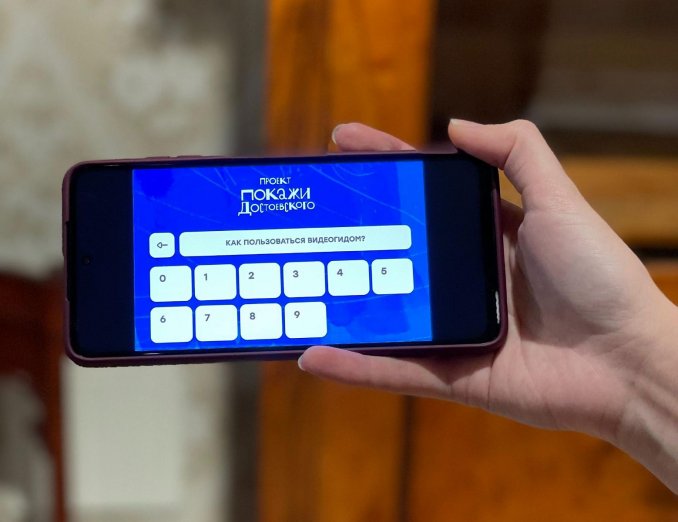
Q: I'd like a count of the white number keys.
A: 10